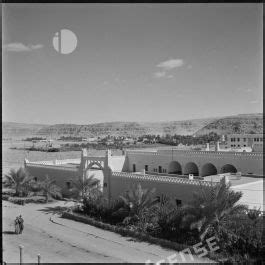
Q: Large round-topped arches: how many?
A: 4